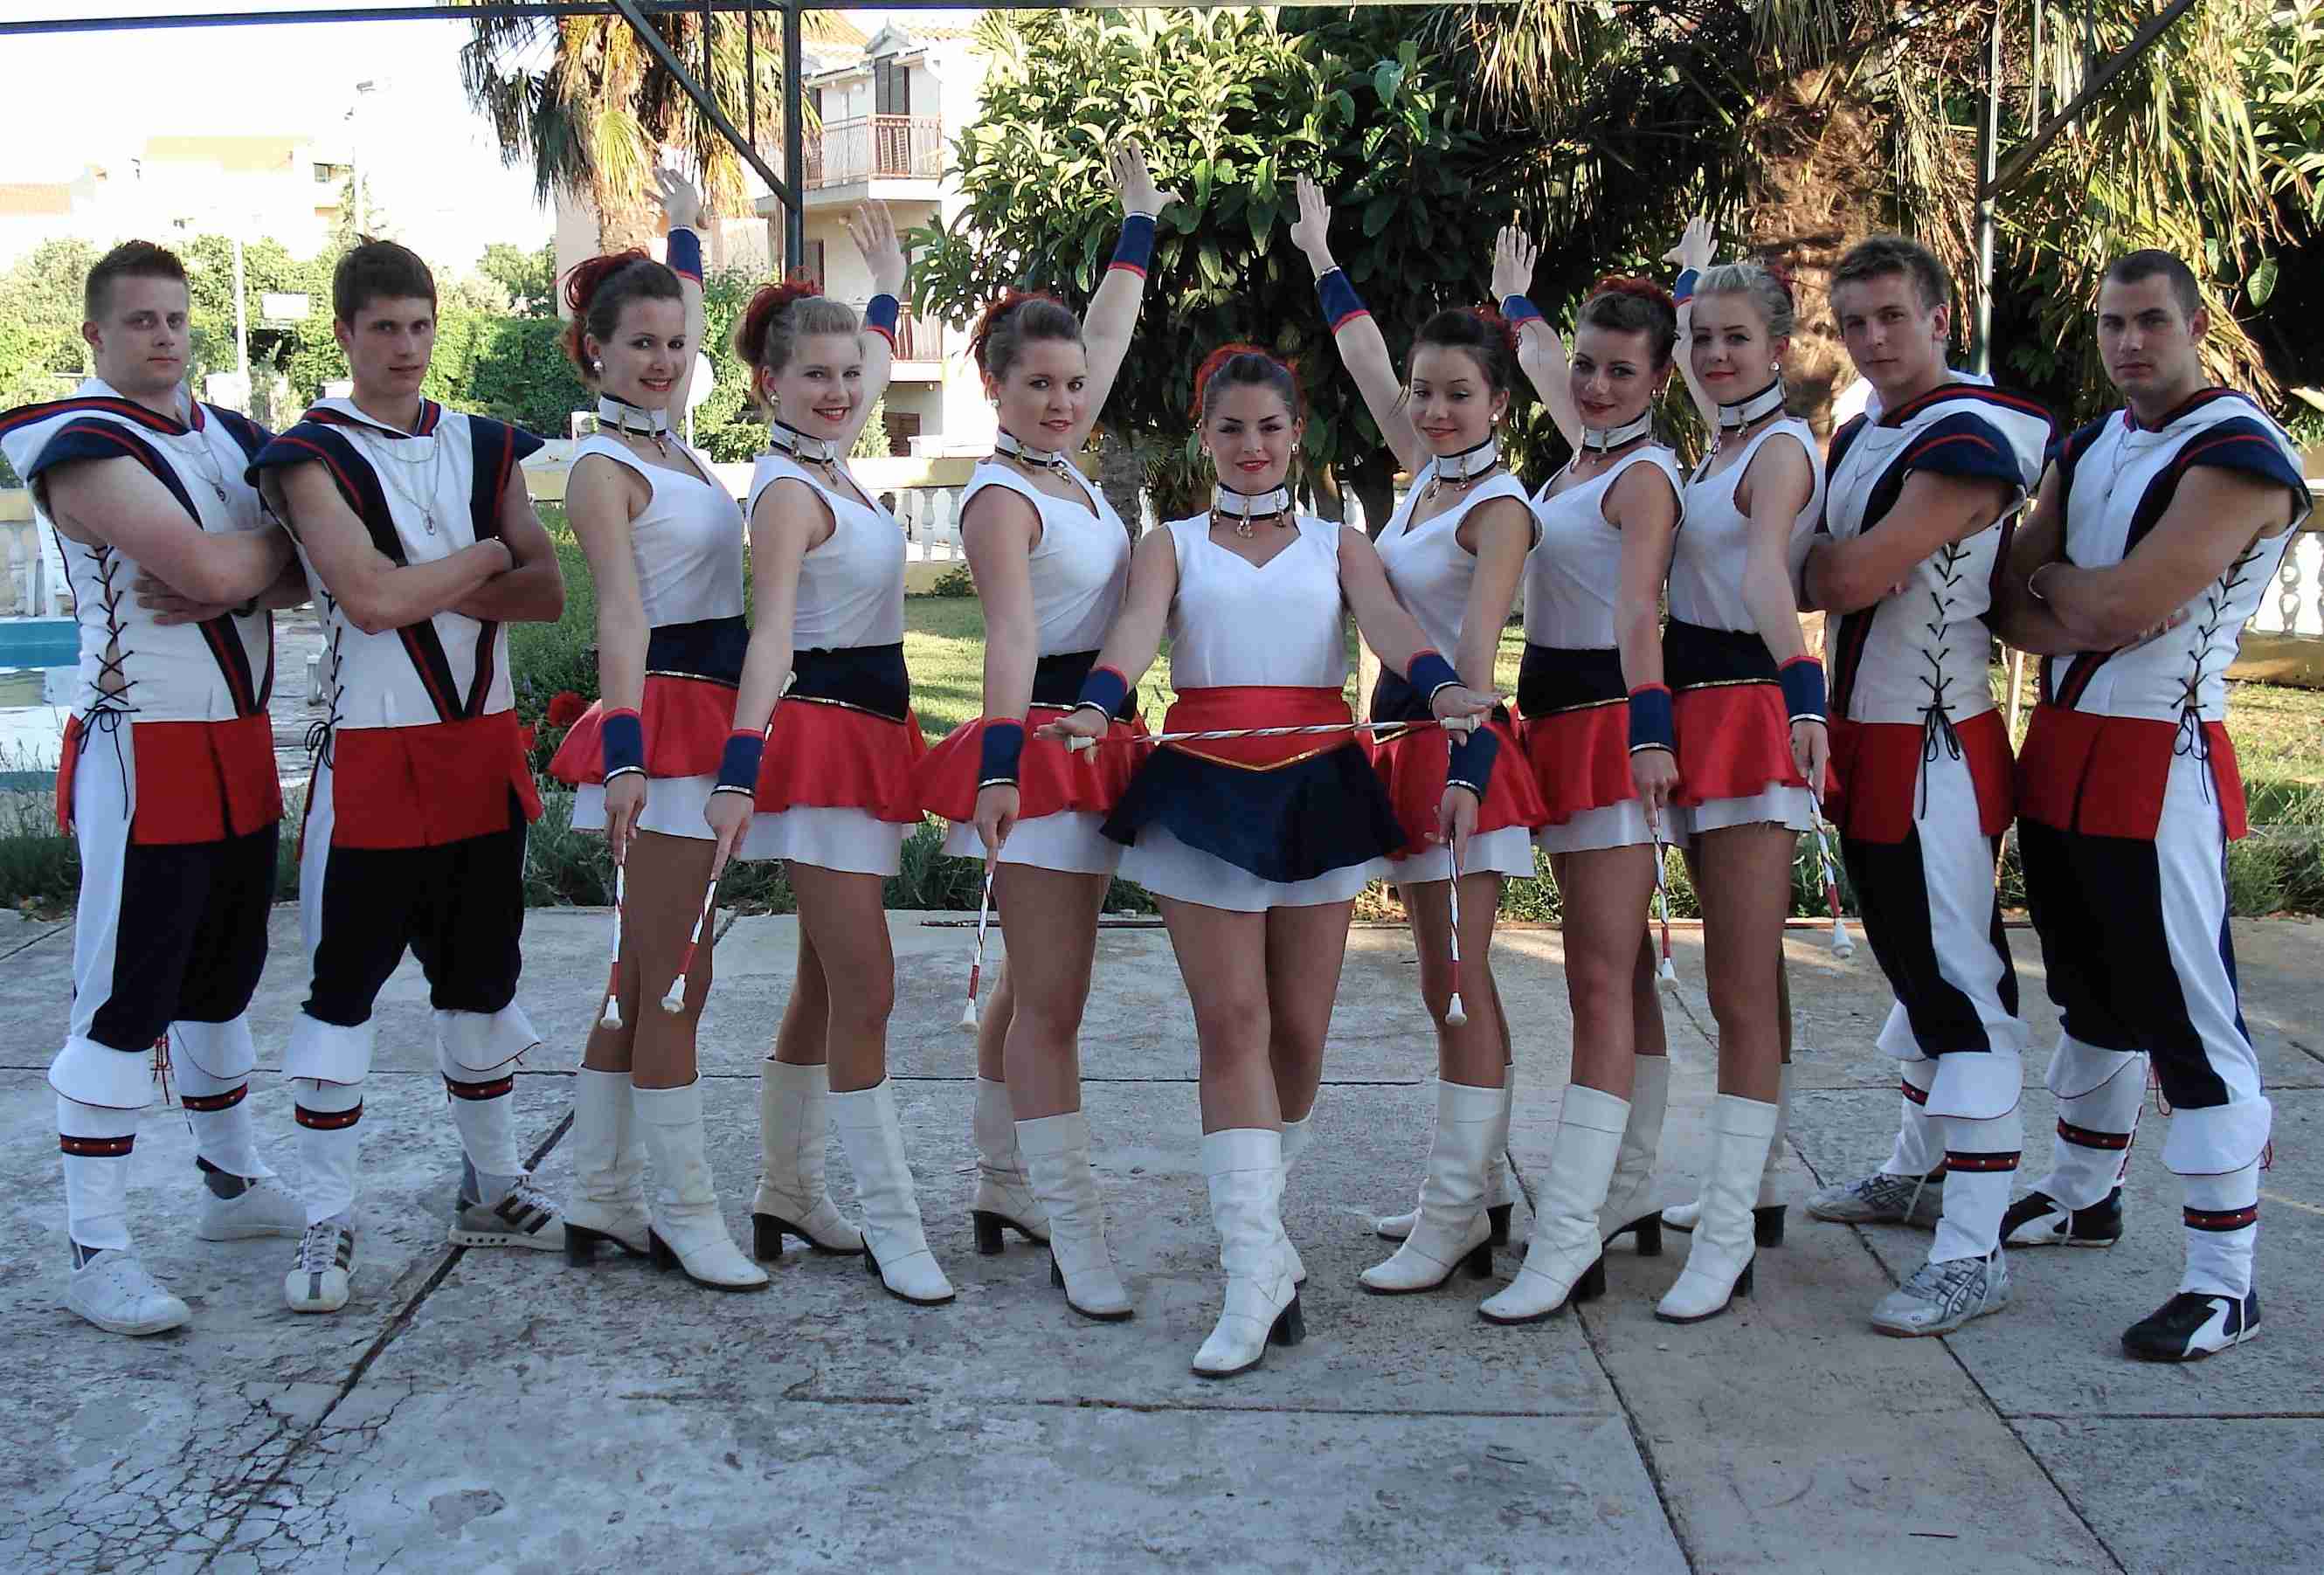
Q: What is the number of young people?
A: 11